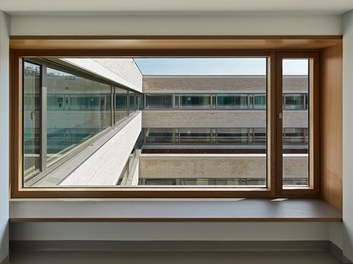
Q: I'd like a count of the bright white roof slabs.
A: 2